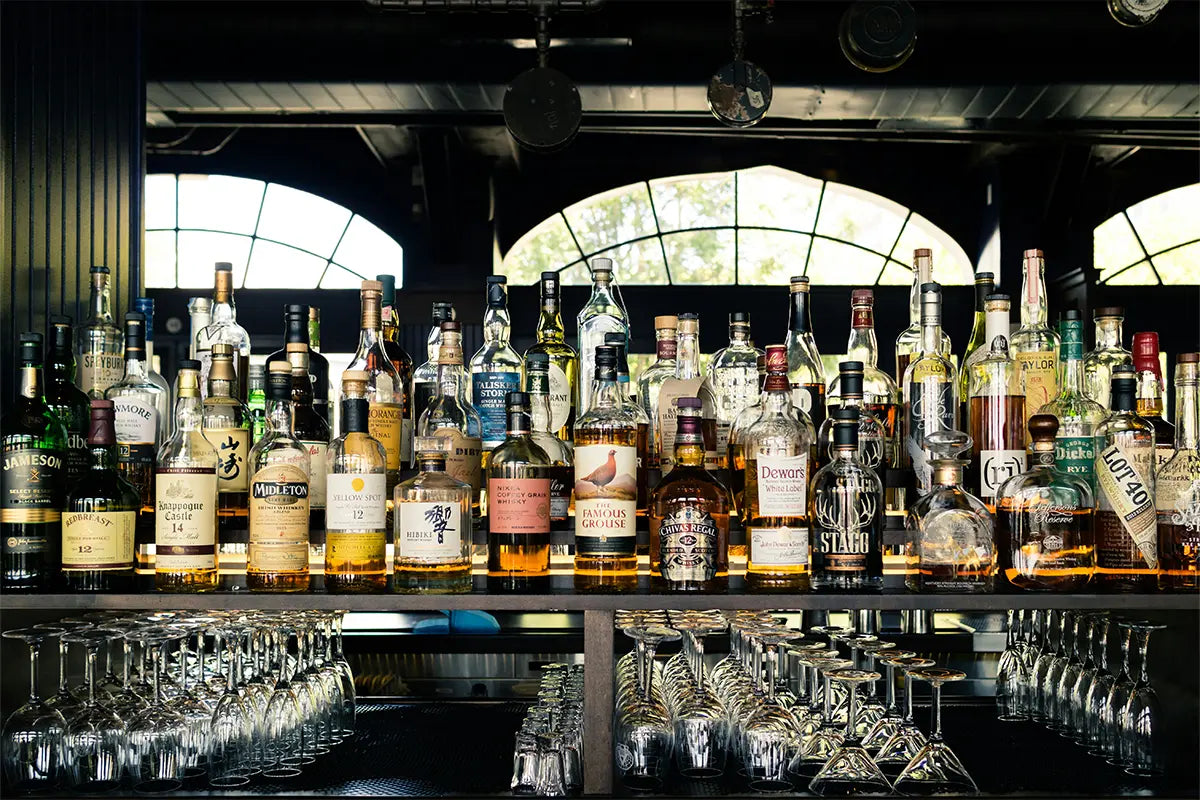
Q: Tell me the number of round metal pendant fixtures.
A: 4